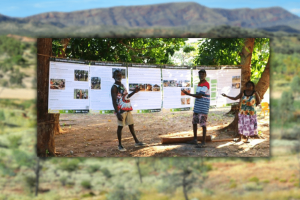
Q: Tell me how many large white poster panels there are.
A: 6